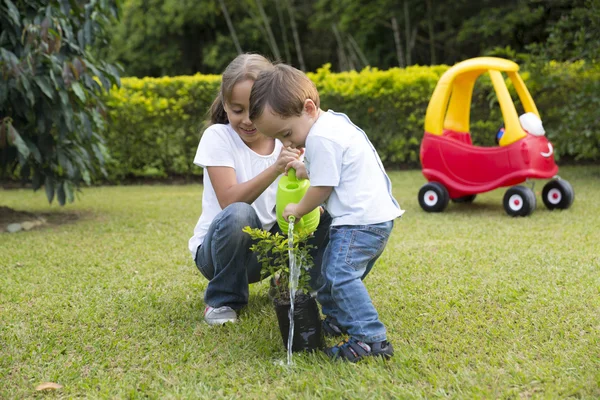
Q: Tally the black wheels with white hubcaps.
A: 3